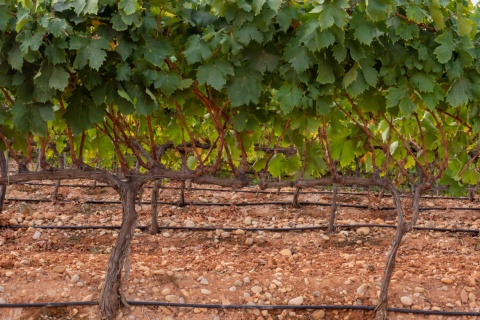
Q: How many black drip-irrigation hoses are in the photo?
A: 4